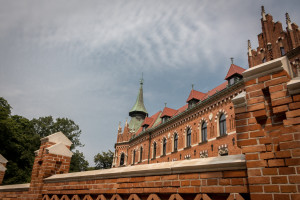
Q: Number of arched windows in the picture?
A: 9